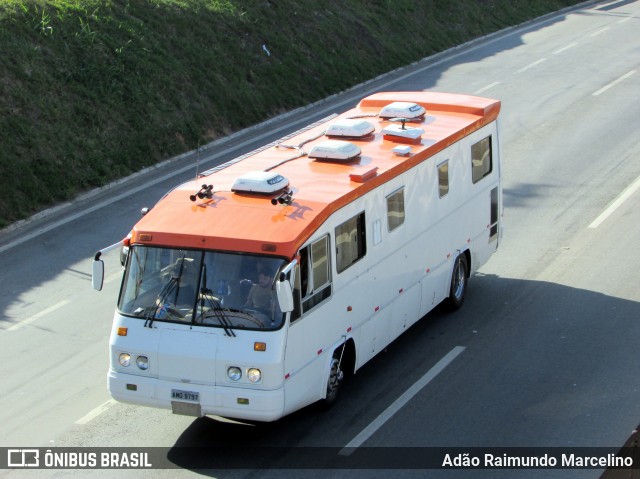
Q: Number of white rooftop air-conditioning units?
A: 4